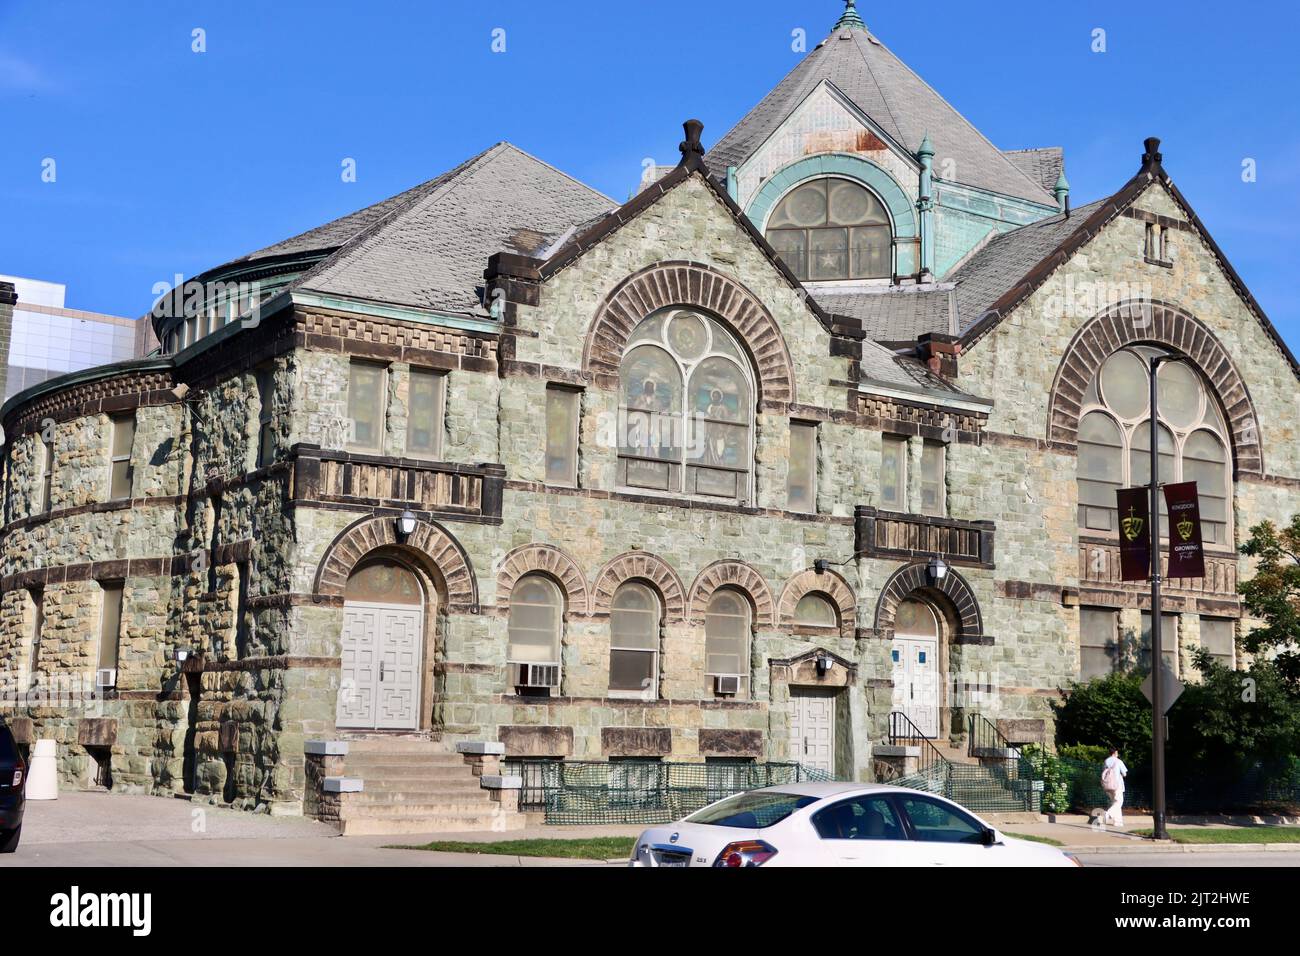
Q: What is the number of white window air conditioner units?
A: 3